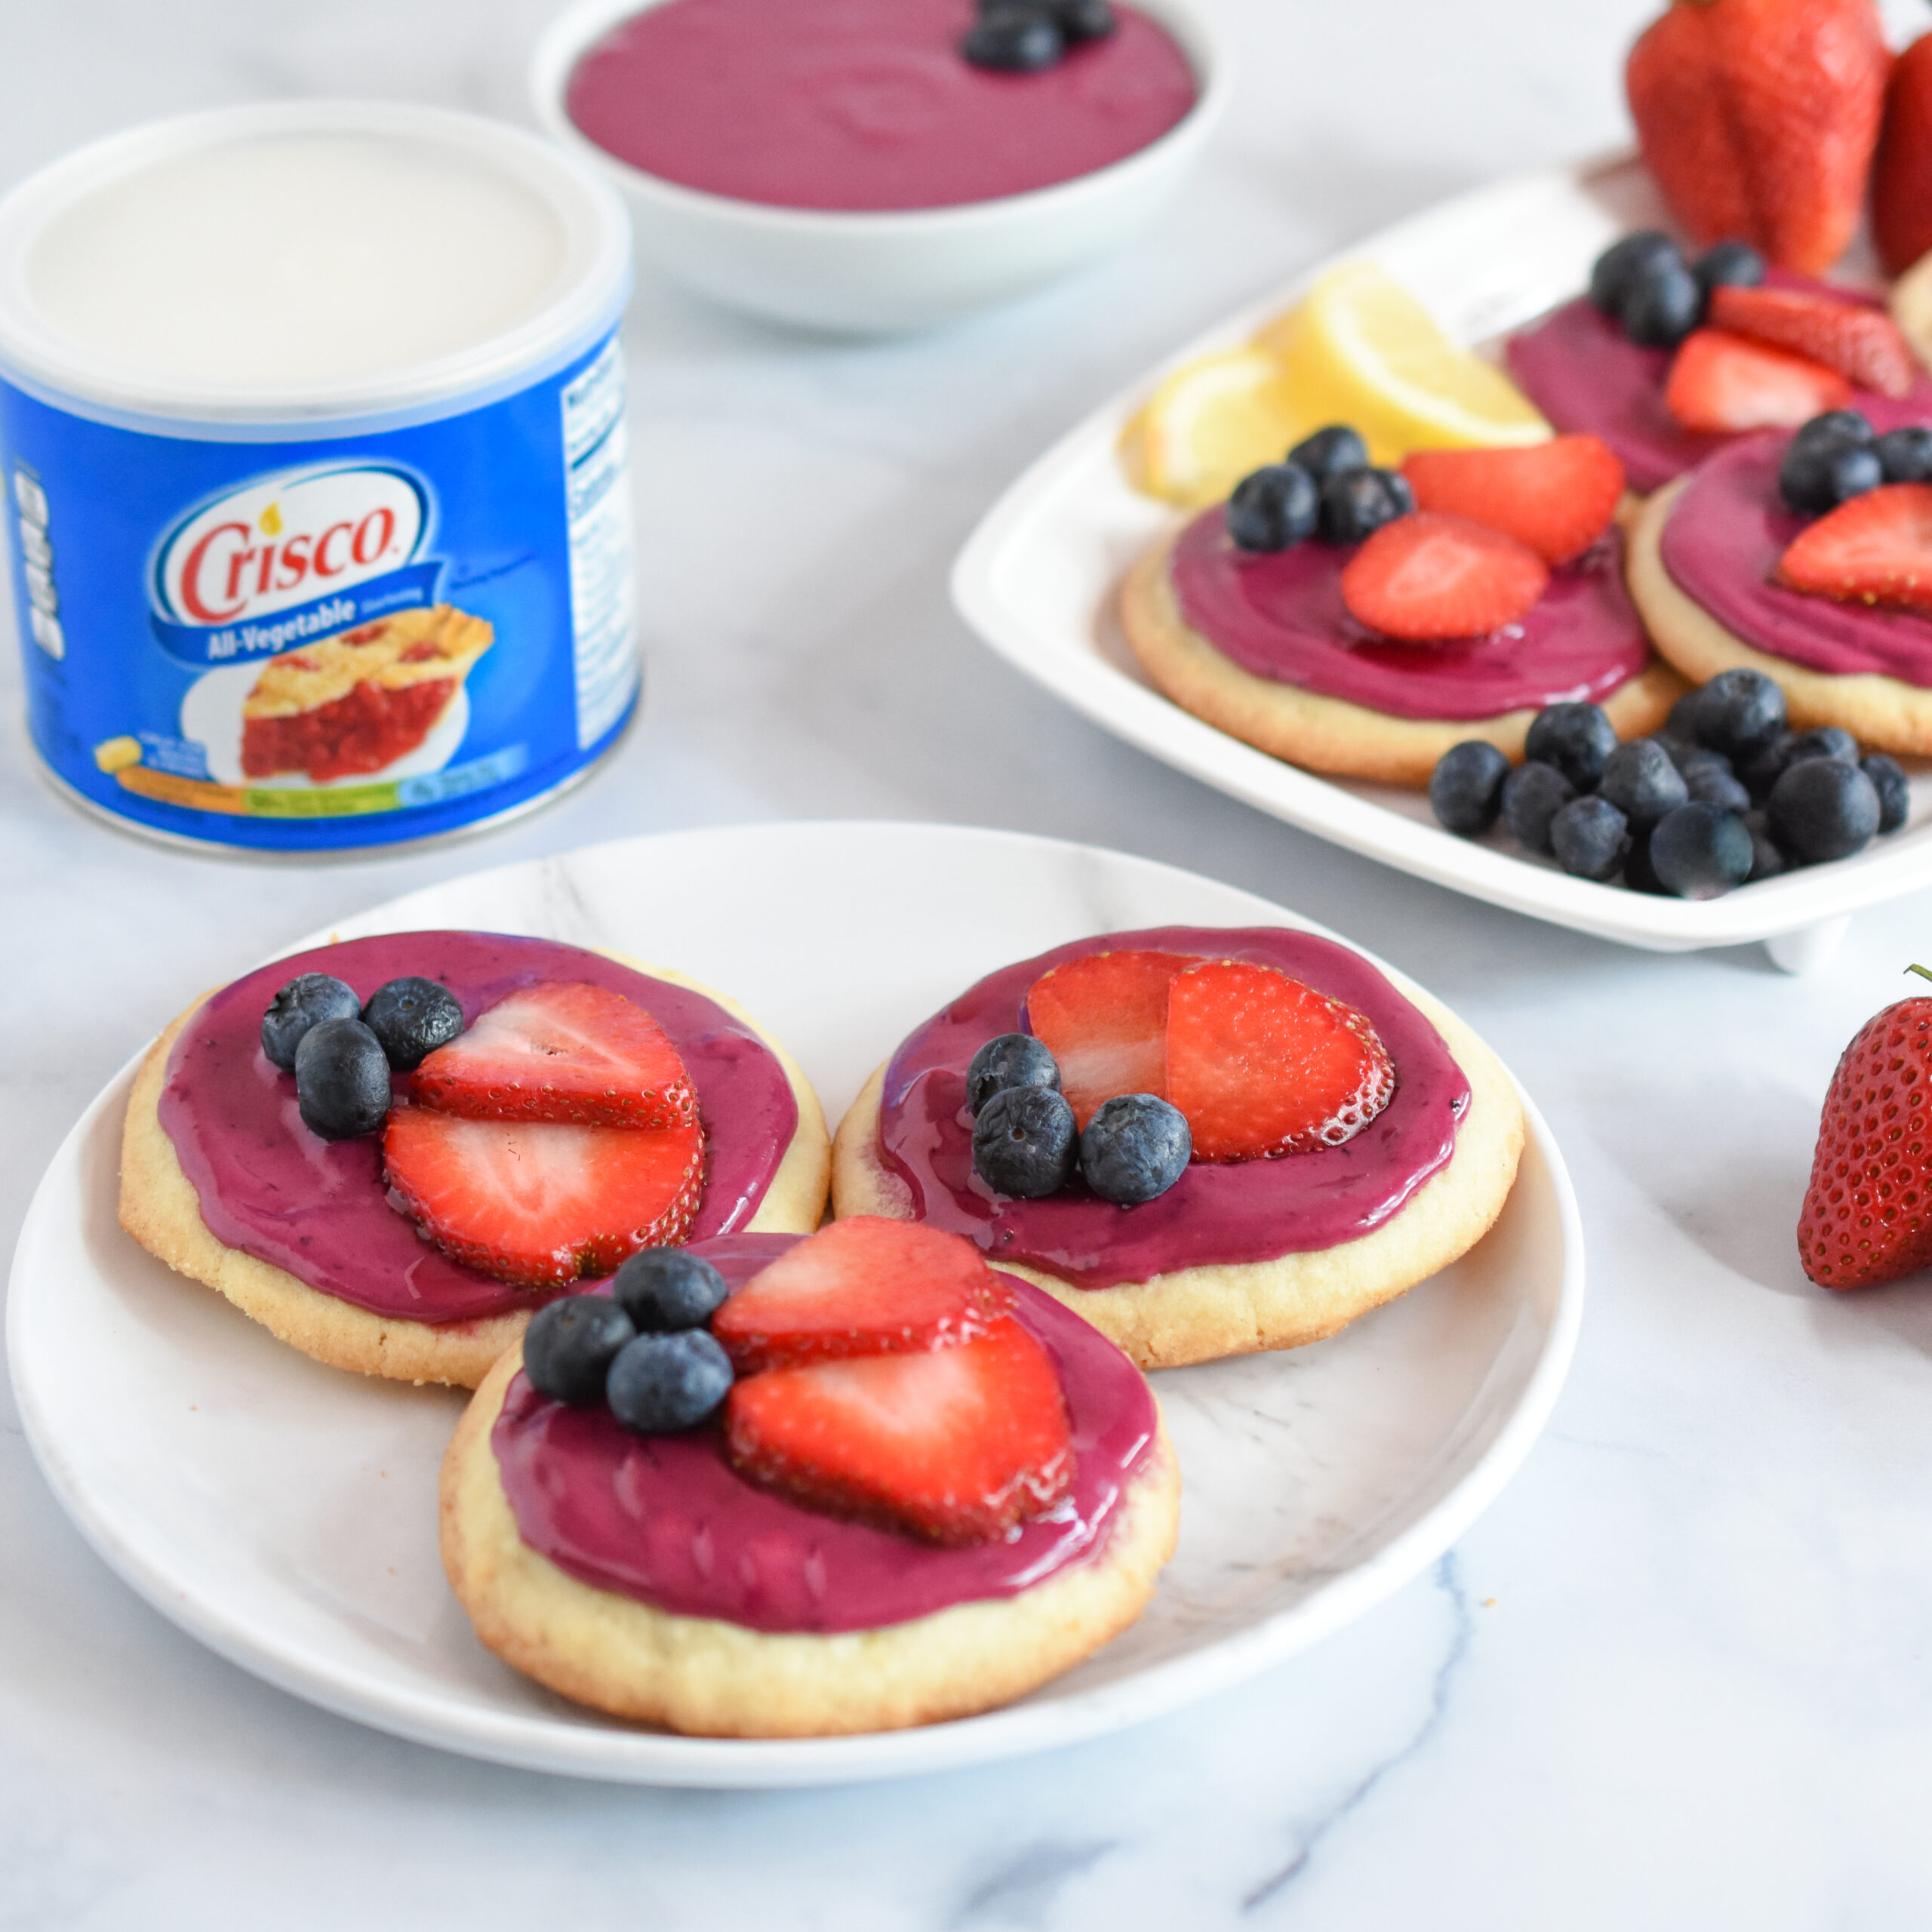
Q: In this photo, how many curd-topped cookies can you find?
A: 6